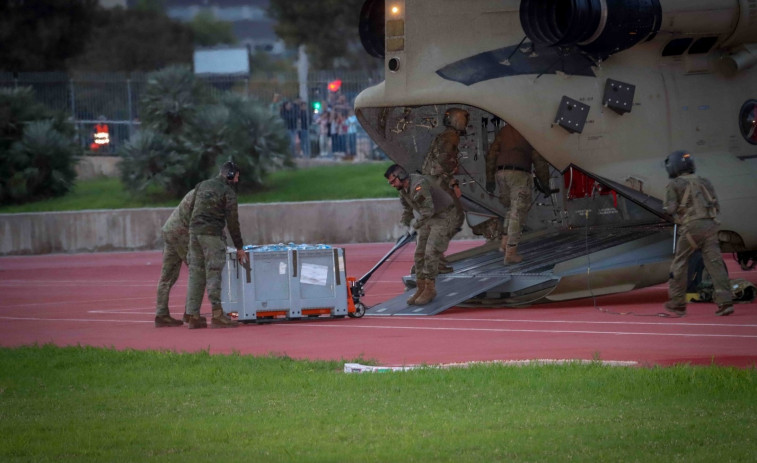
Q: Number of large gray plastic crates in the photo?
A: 1